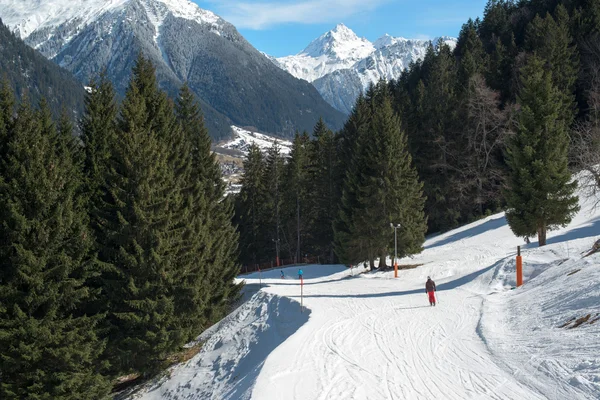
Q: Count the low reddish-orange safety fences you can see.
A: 1